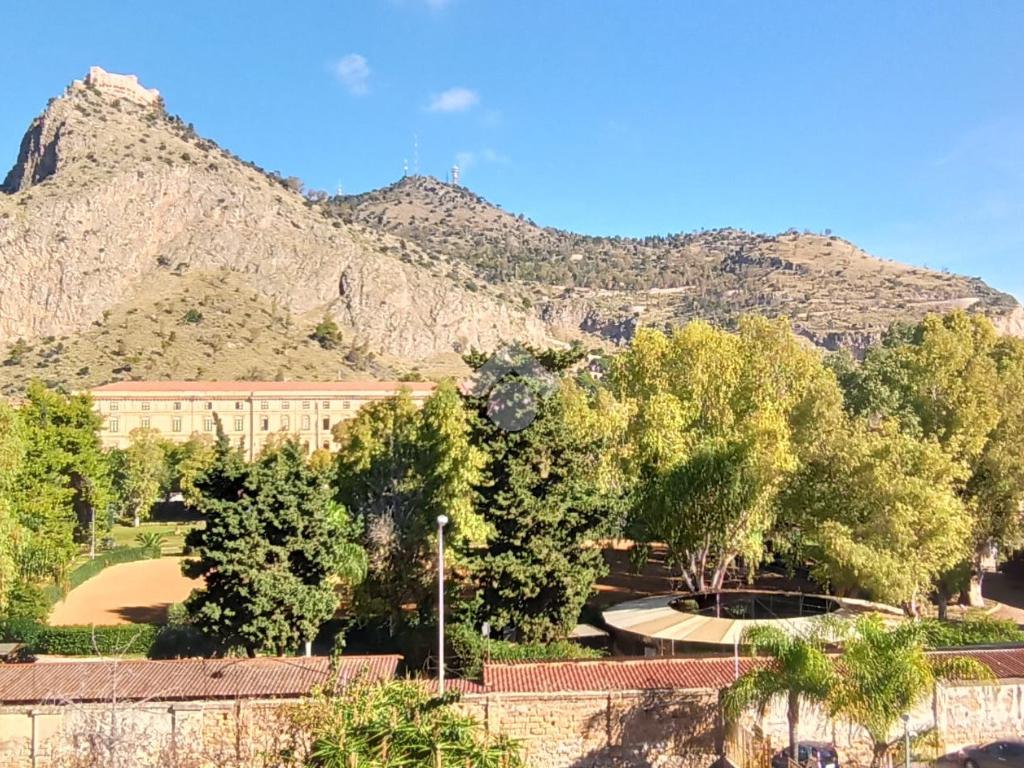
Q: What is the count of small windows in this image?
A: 10